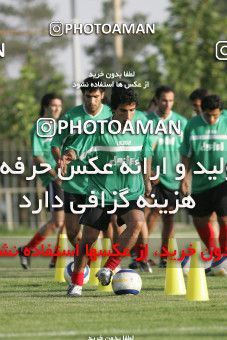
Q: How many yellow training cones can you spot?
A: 5